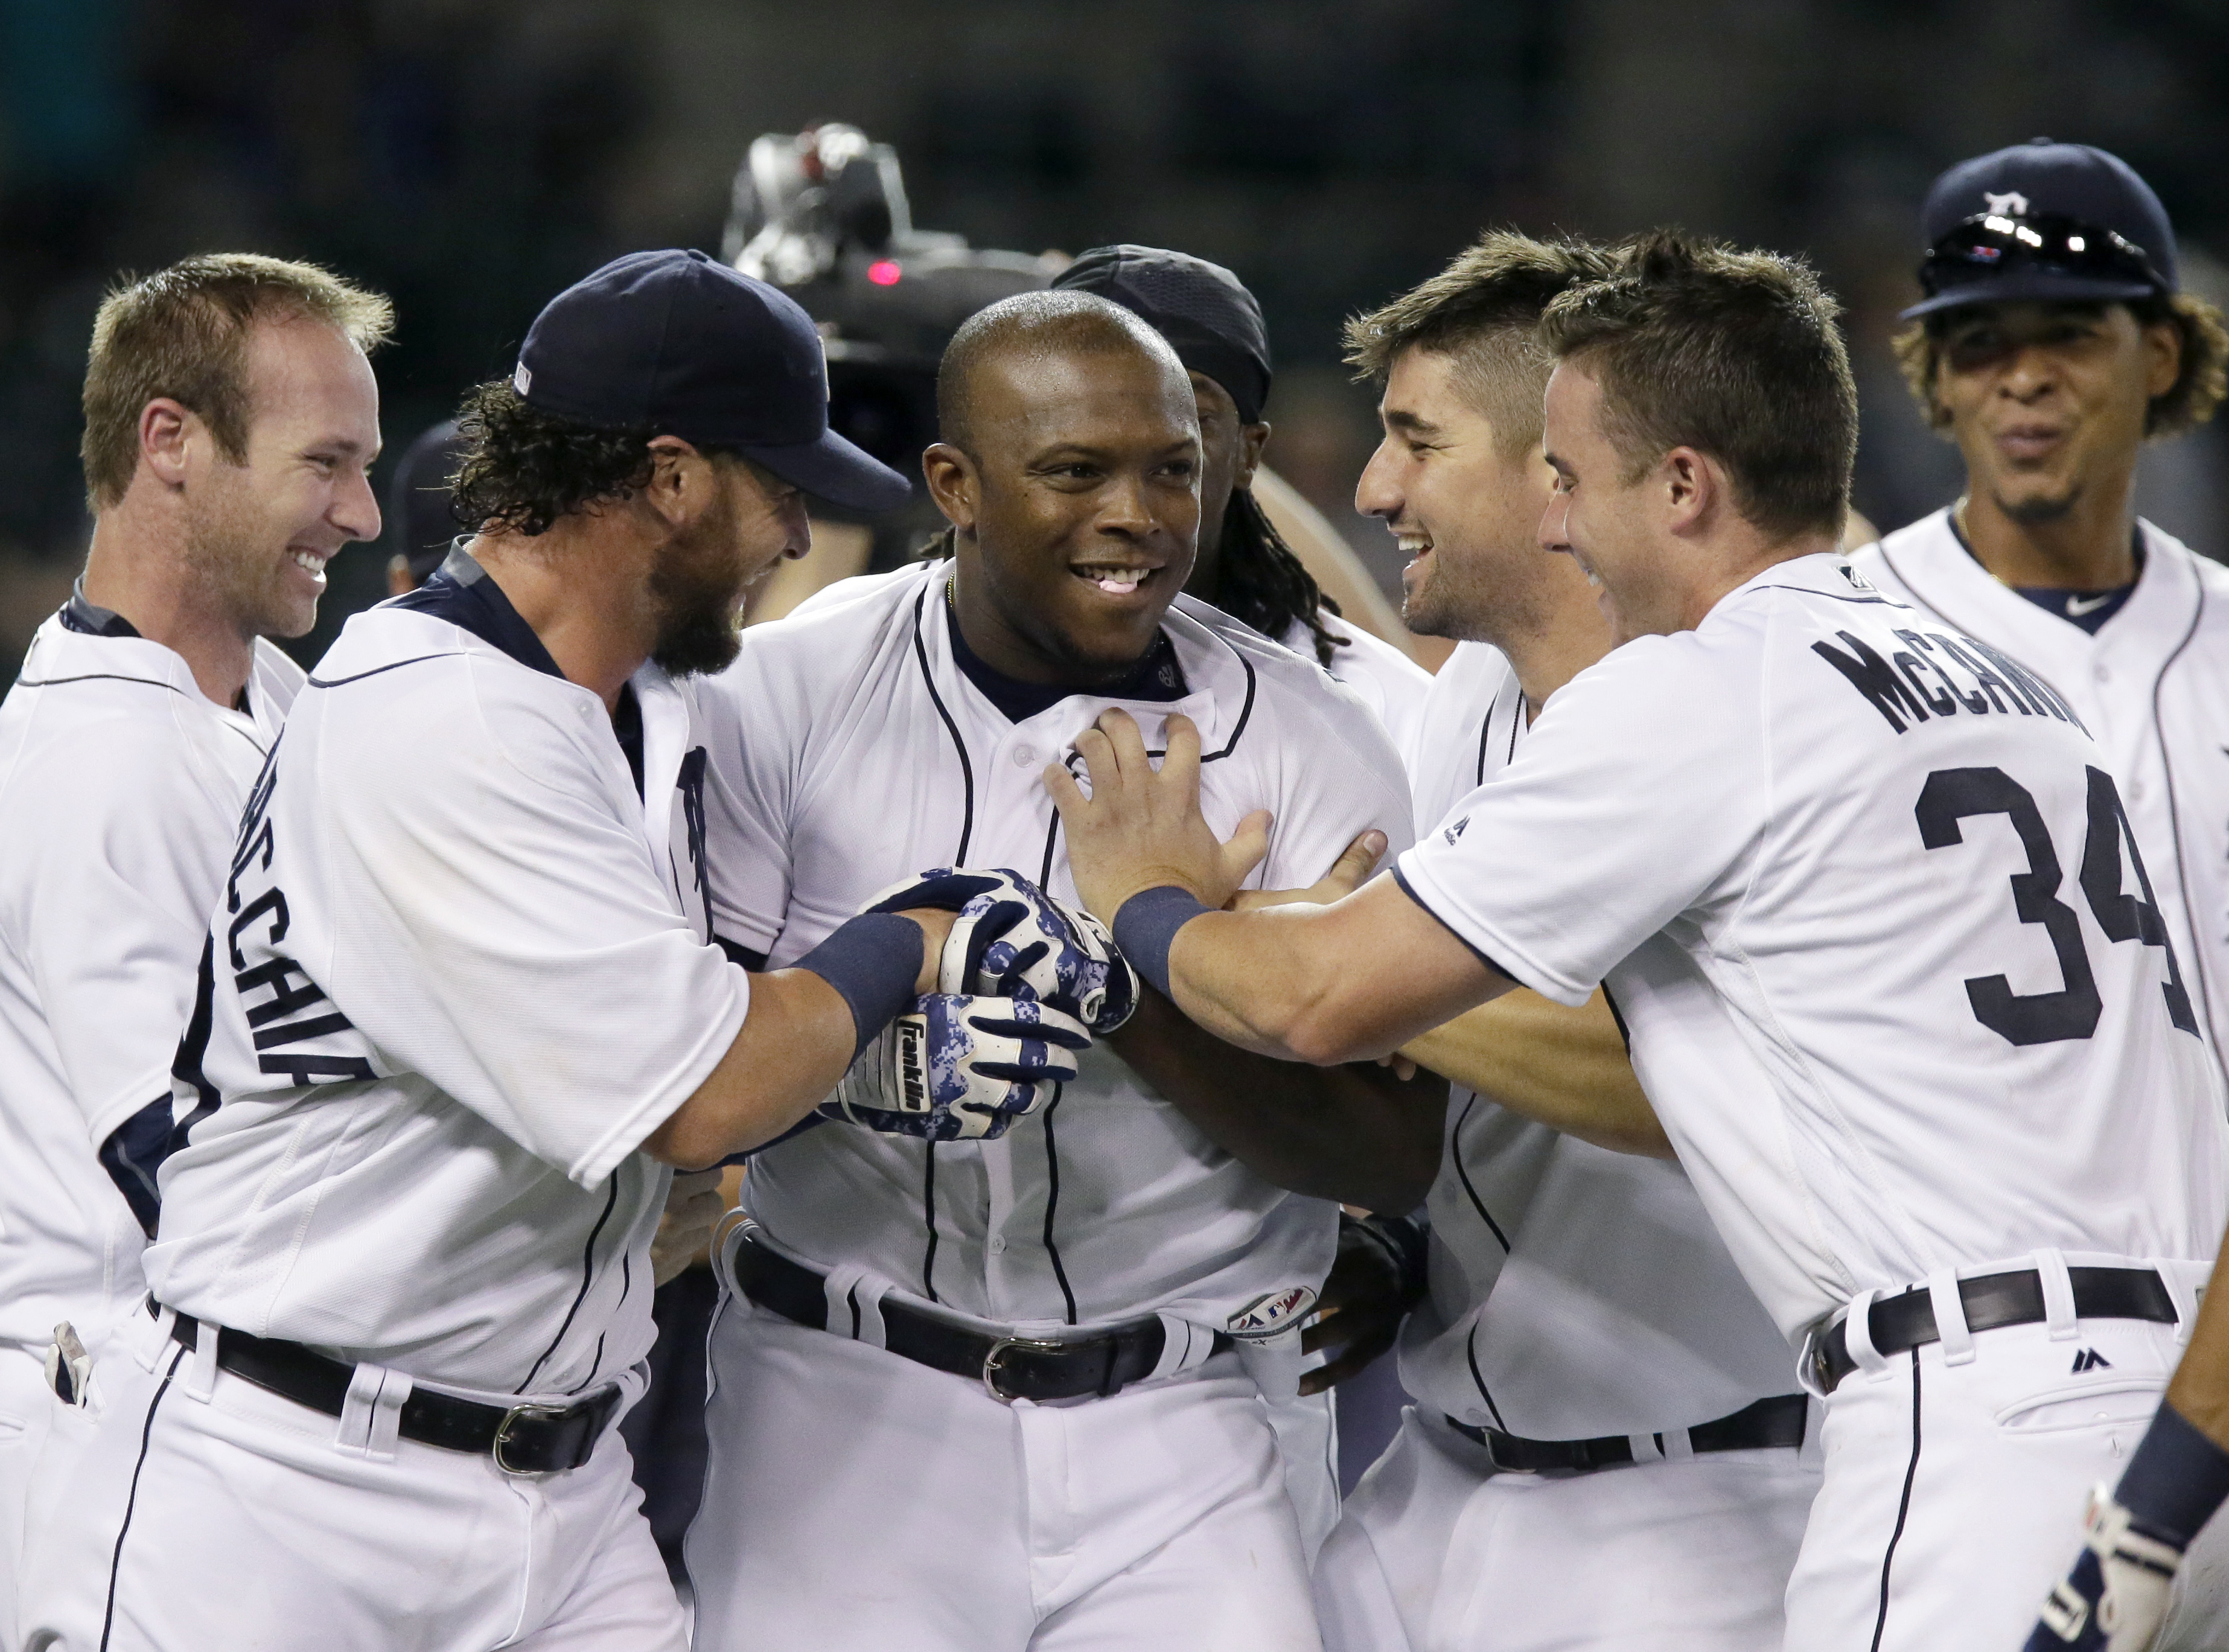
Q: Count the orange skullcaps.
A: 0